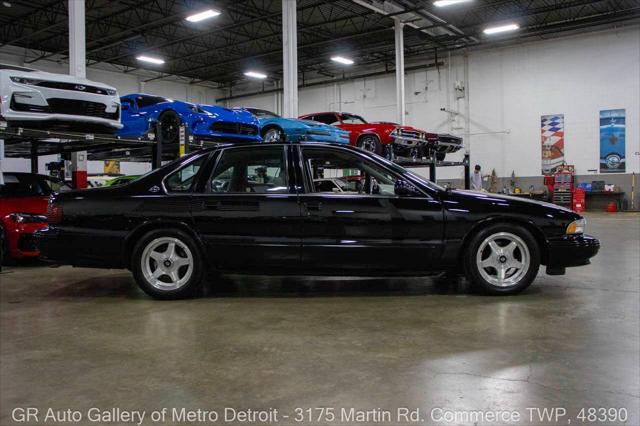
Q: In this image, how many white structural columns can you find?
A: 3